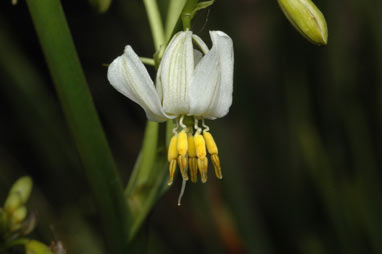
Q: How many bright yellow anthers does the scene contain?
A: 5